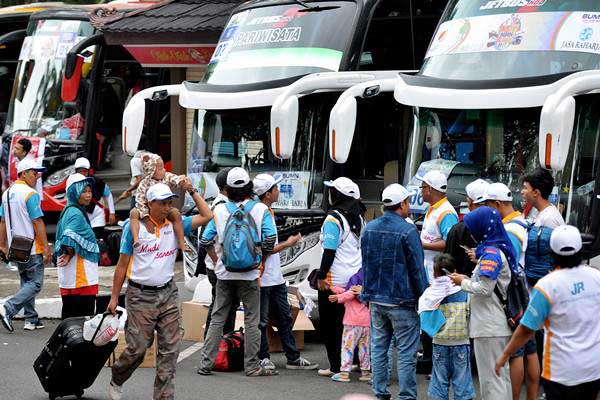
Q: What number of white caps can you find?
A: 12